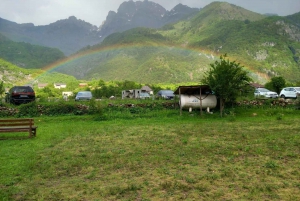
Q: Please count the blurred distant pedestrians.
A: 0